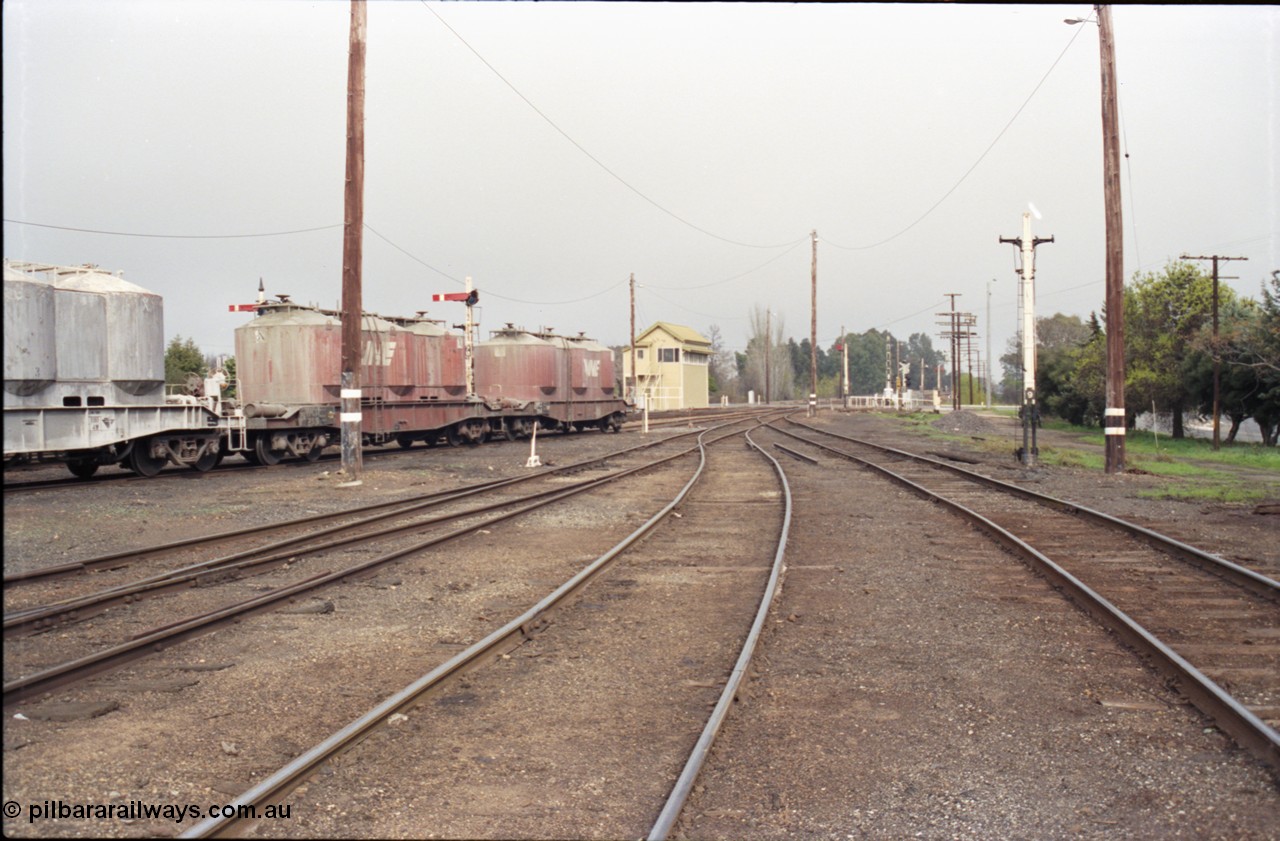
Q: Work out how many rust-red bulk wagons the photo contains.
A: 2